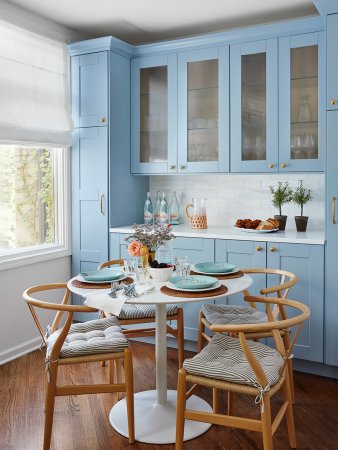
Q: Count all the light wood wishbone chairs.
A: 4